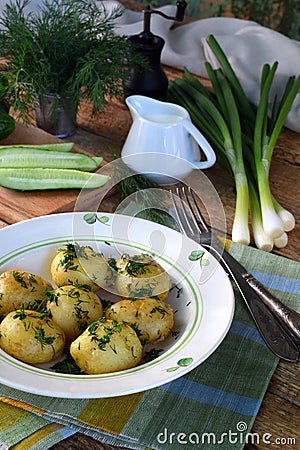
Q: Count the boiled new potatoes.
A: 7